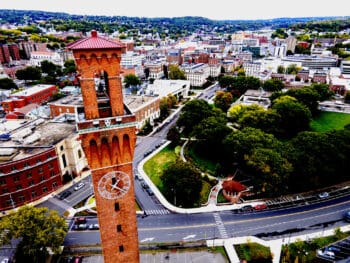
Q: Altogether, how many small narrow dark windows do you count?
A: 3